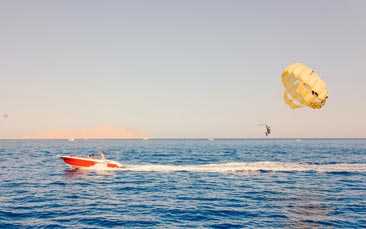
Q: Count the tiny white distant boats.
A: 4